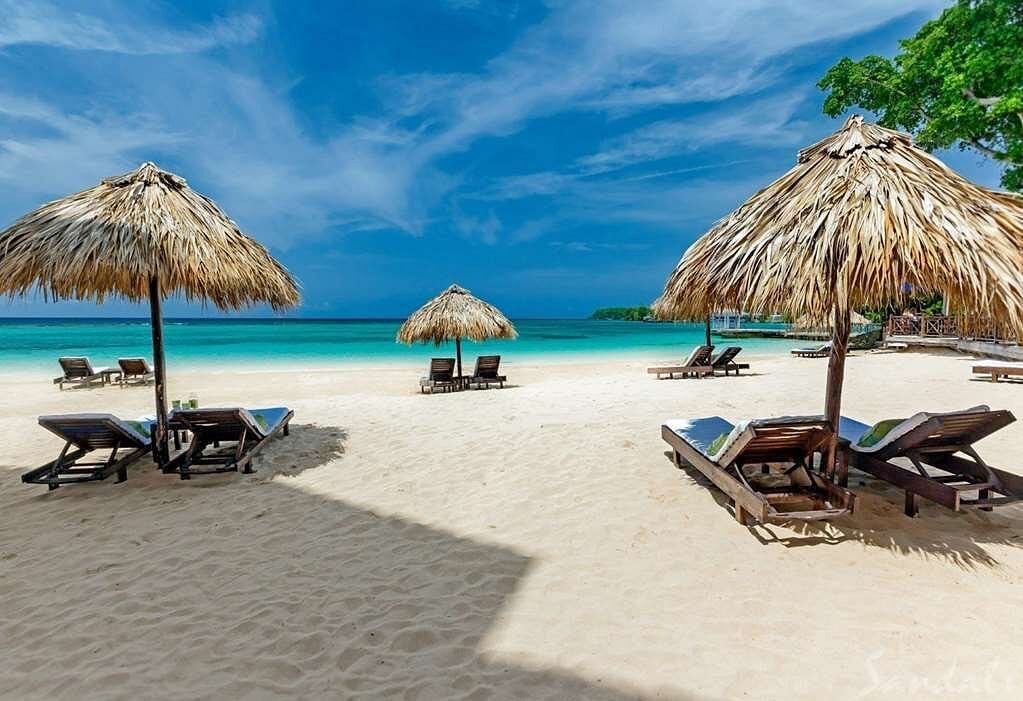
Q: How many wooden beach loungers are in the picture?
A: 12